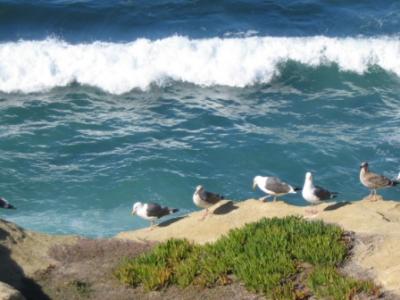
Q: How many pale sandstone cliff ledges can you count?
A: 1